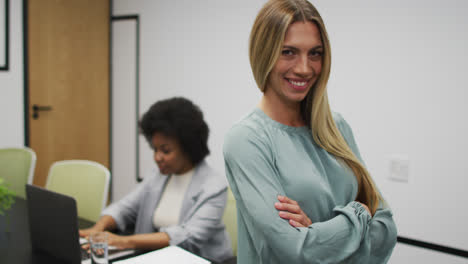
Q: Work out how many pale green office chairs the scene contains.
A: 3